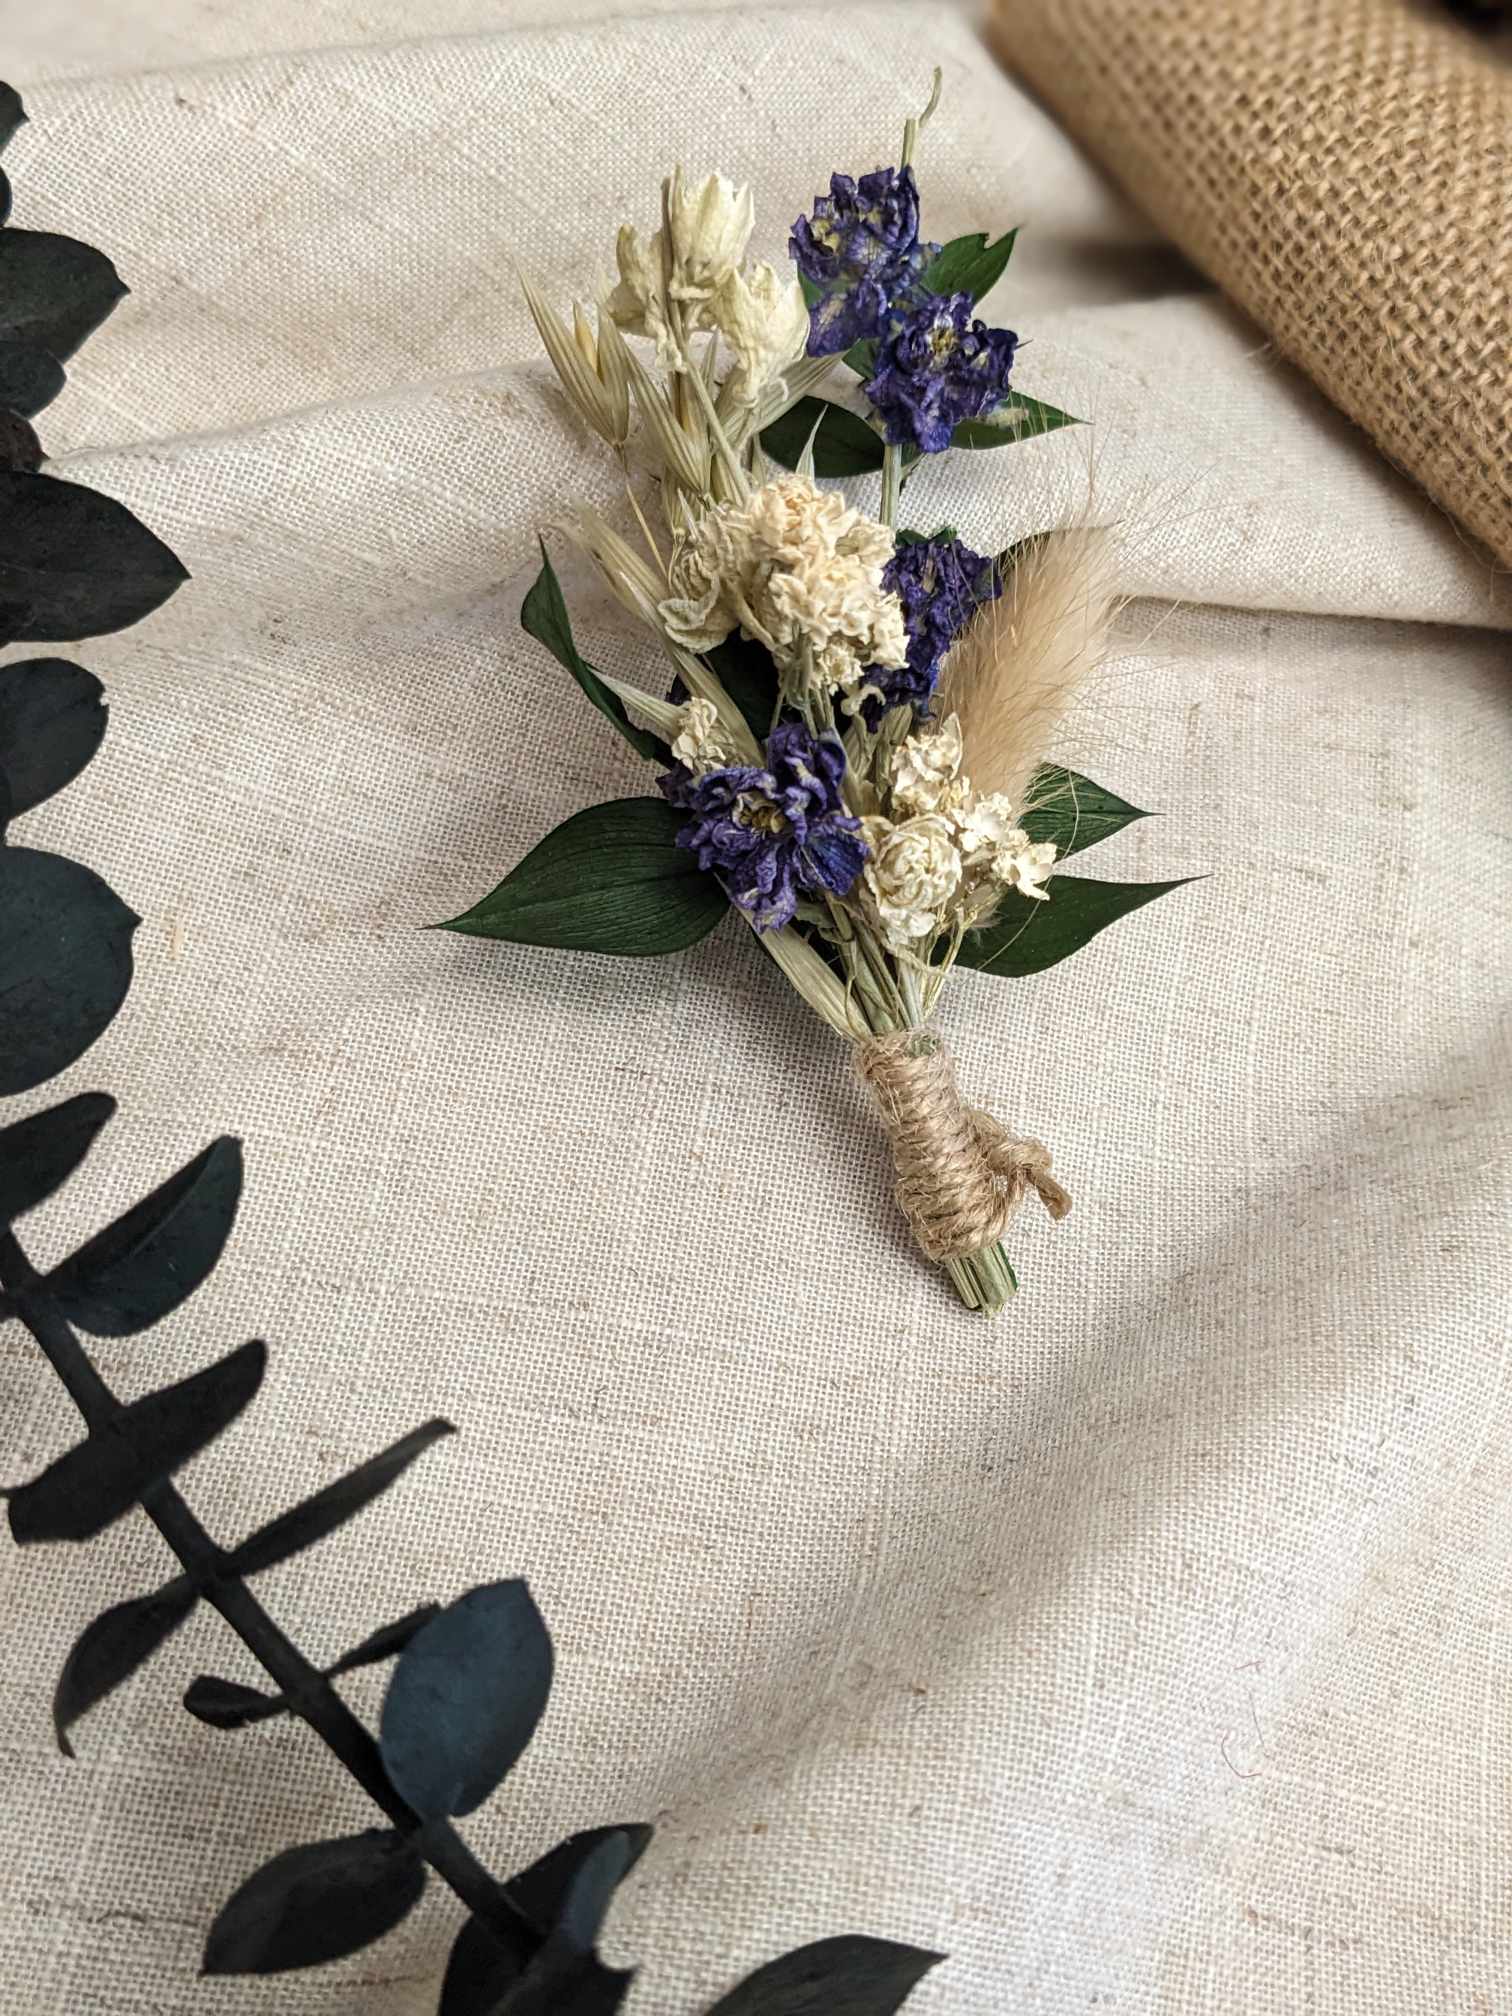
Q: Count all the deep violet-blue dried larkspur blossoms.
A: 4